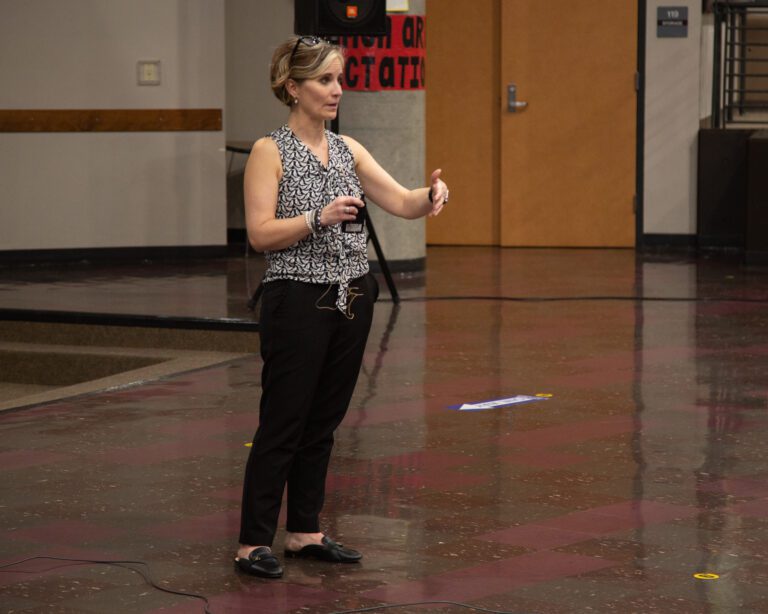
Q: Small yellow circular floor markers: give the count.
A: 3